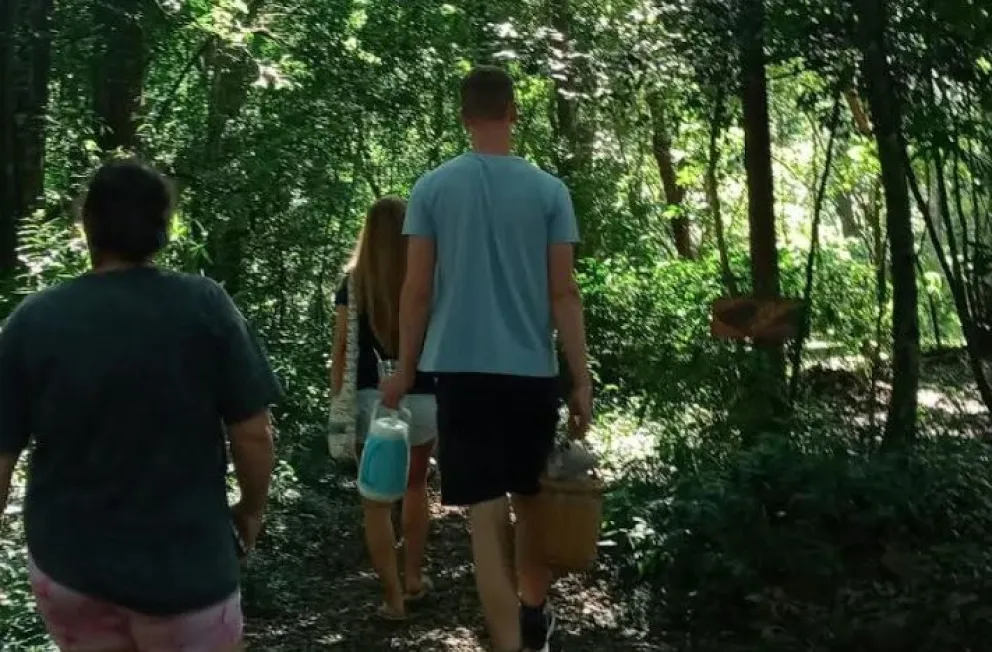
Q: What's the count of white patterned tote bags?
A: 1